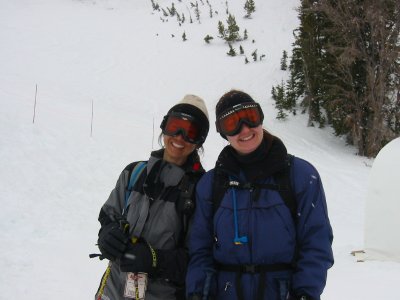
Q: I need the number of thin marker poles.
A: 3